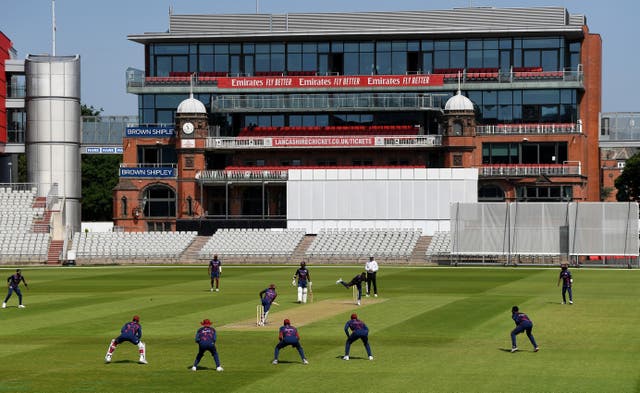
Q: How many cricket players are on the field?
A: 11